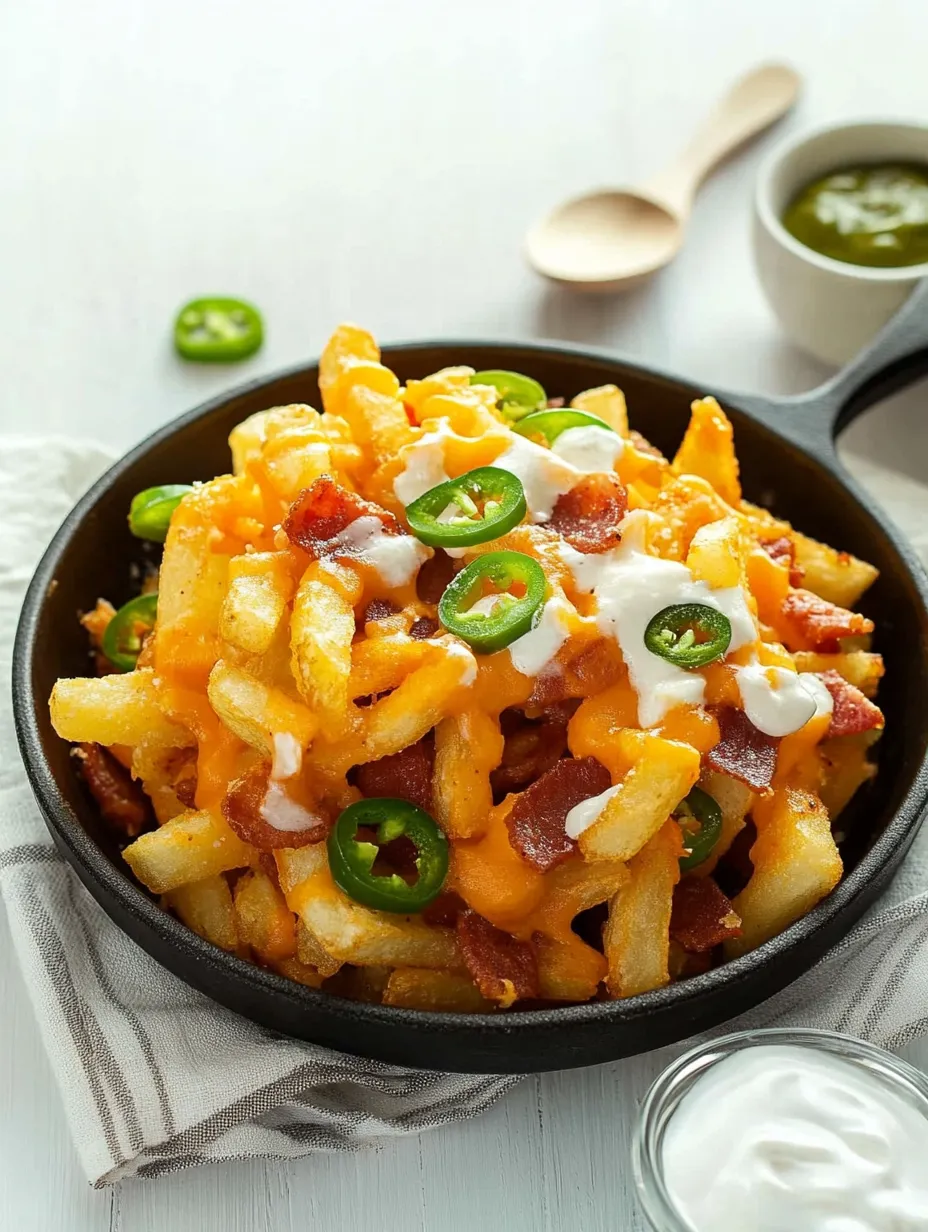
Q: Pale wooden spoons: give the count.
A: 1